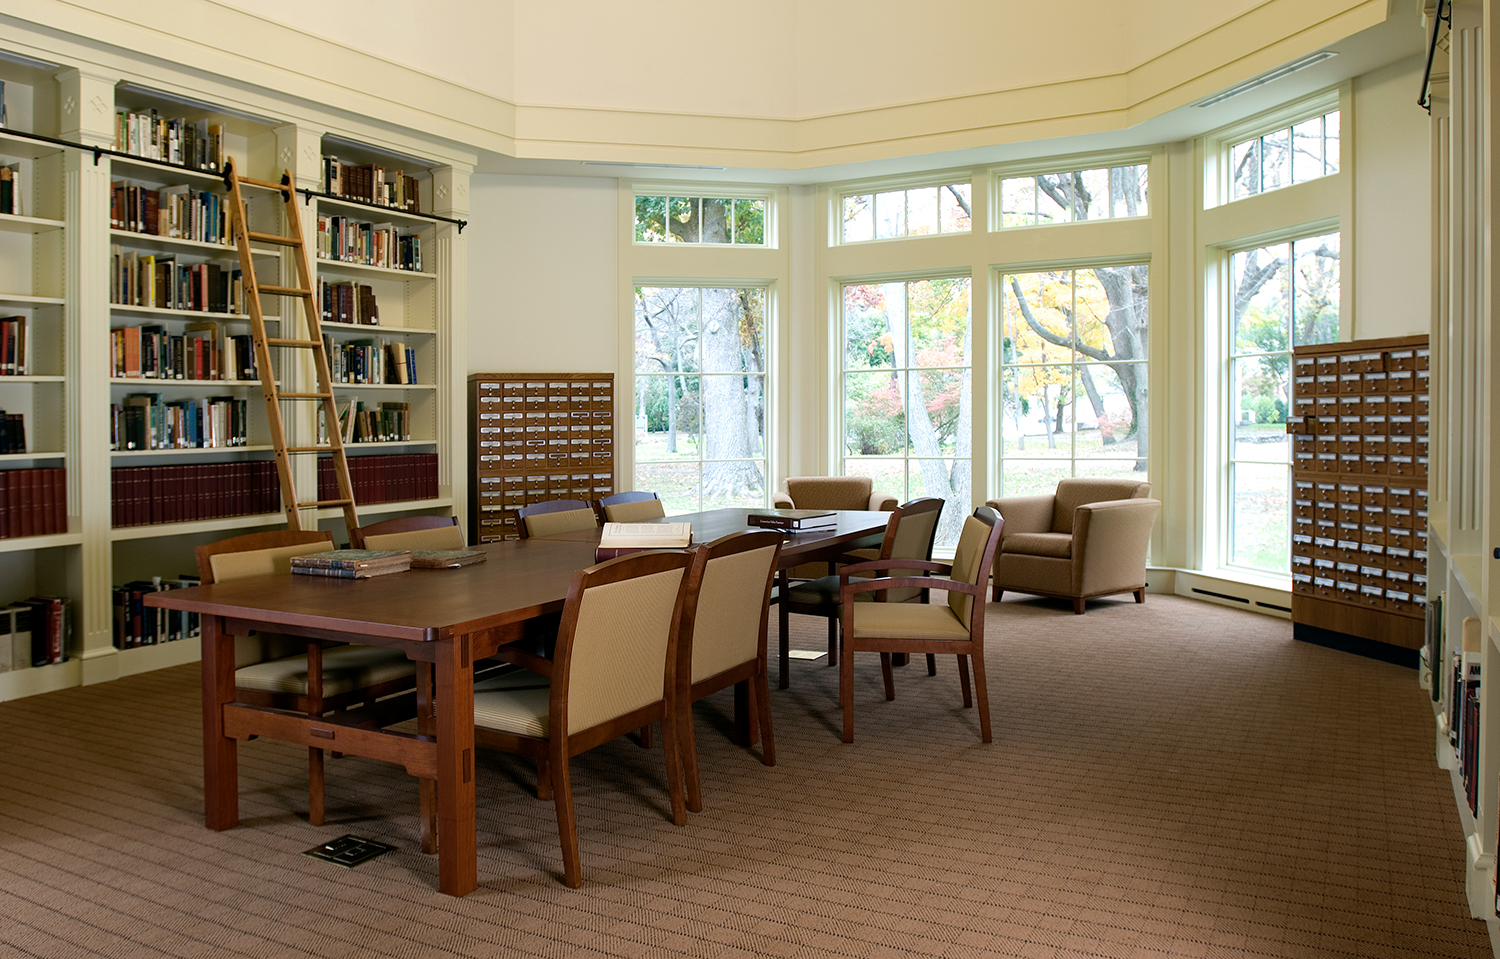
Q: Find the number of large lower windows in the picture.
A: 4